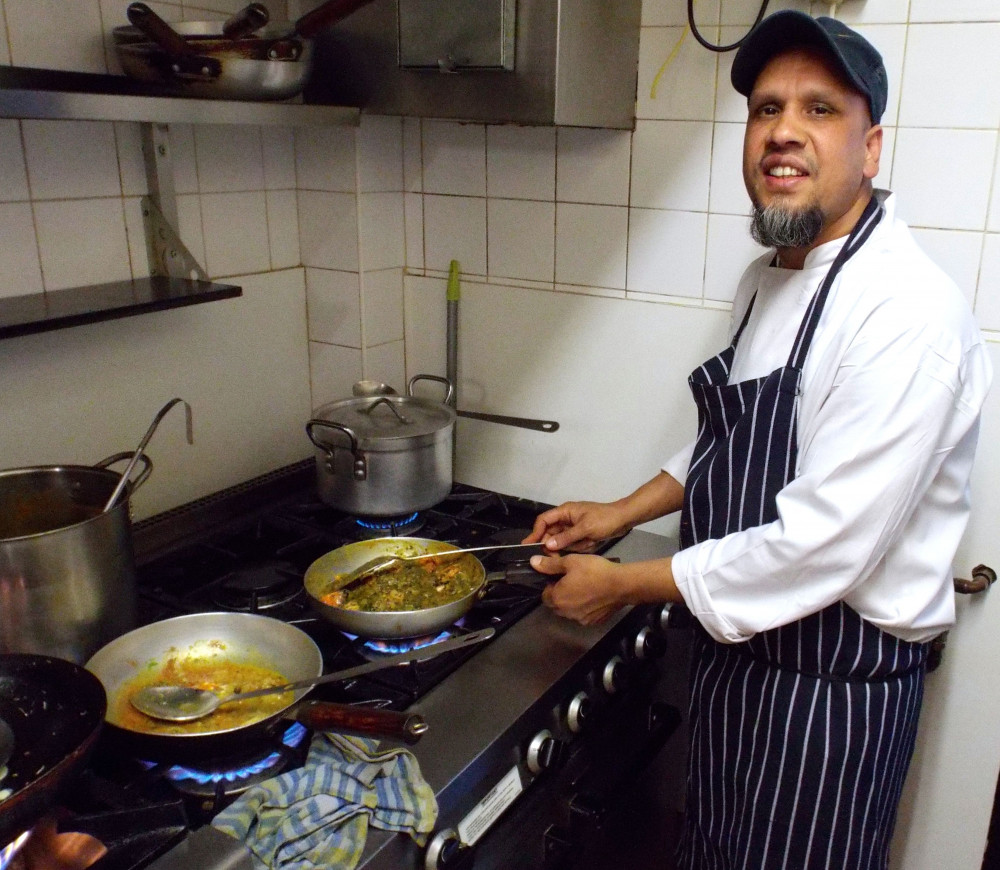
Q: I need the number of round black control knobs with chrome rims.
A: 6